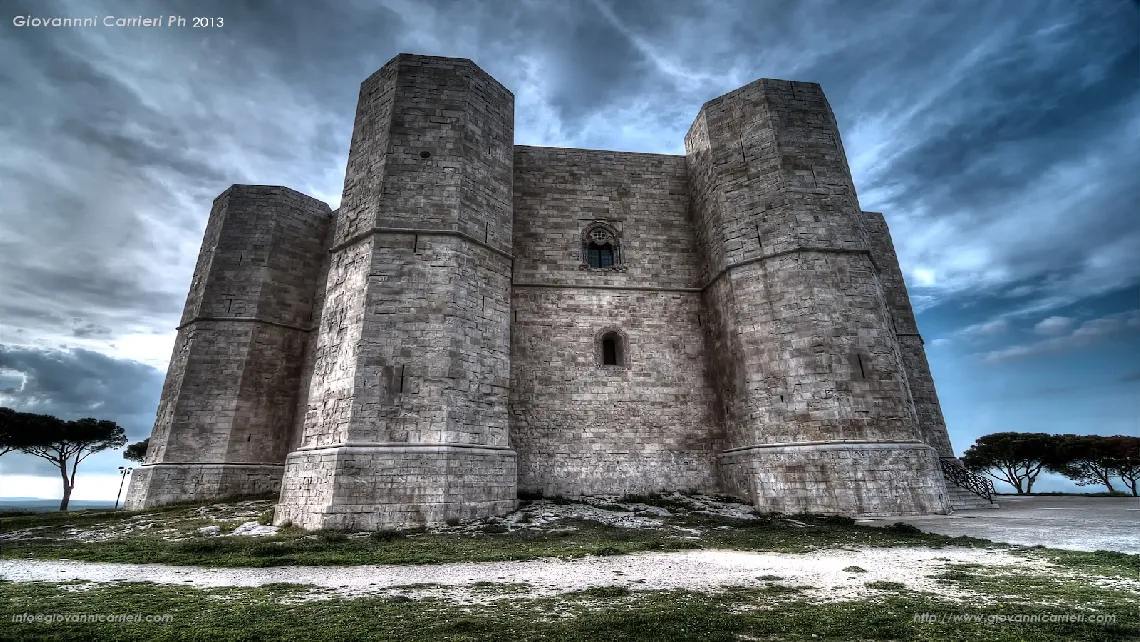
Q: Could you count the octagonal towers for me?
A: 4